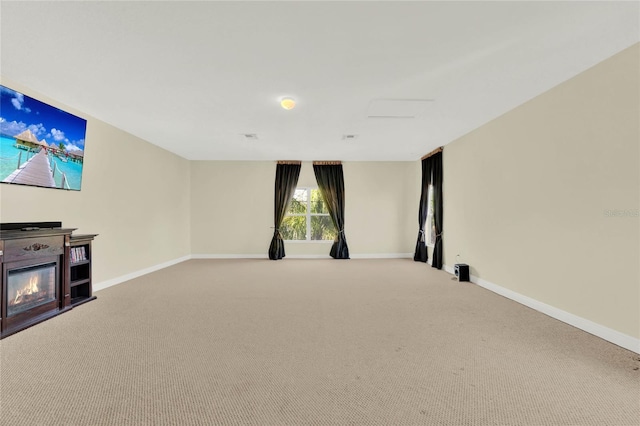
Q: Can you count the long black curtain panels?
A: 4